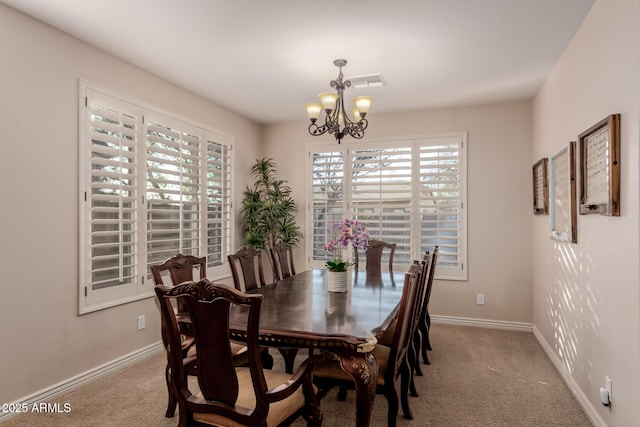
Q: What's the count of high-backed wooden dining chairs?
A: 8